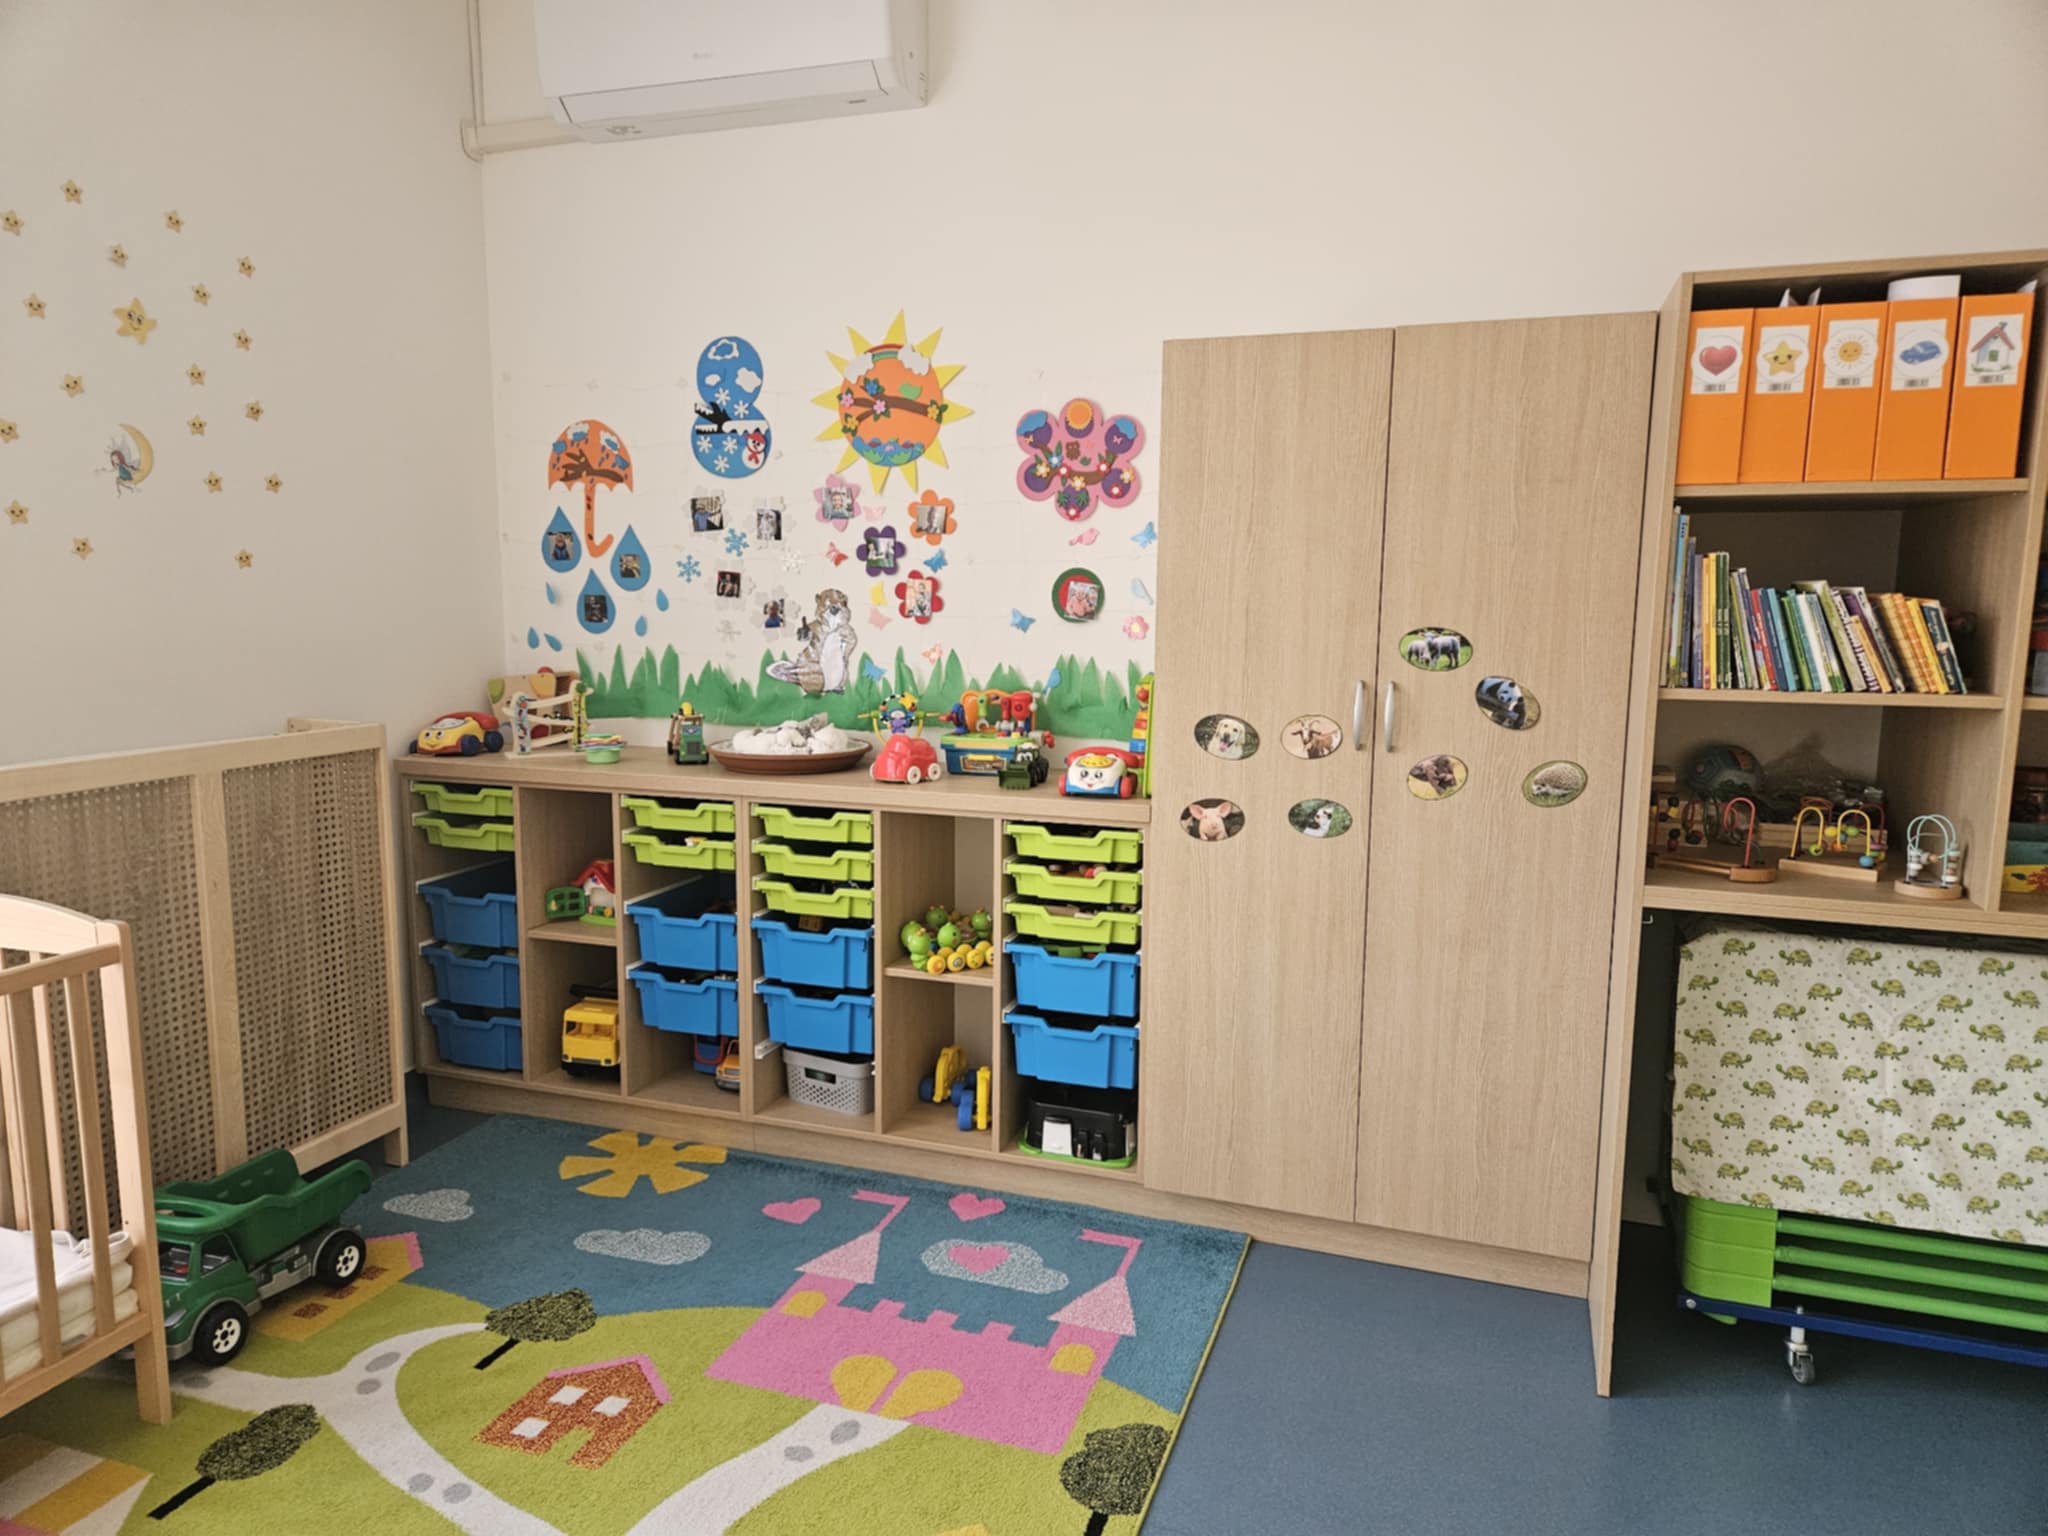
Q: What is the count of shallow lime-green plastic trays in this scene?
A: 10